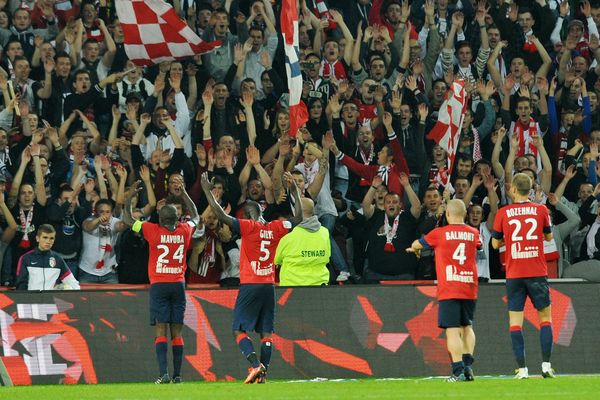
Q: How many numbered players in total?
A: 4